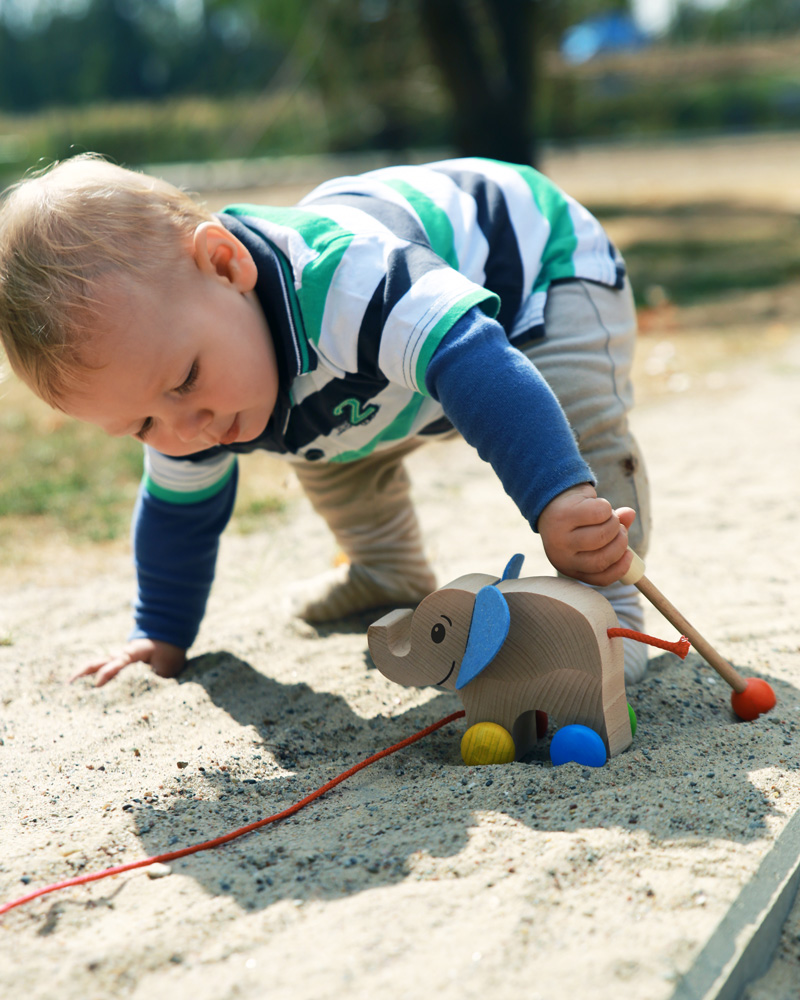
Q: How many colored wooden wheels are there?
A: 4